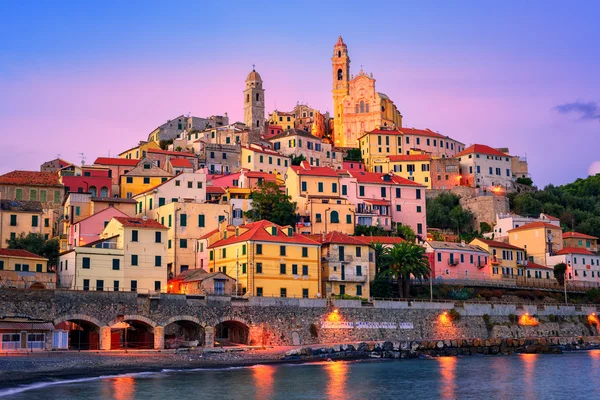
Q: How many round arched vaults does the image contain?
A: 4